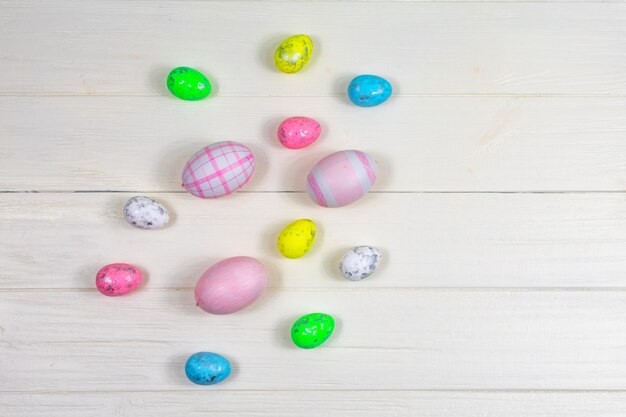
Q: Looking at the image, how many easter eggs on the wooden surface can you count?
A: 13